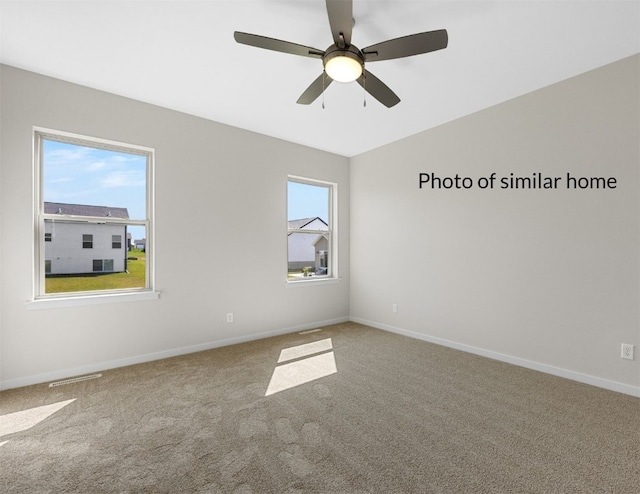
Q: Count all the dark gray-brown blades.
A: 5